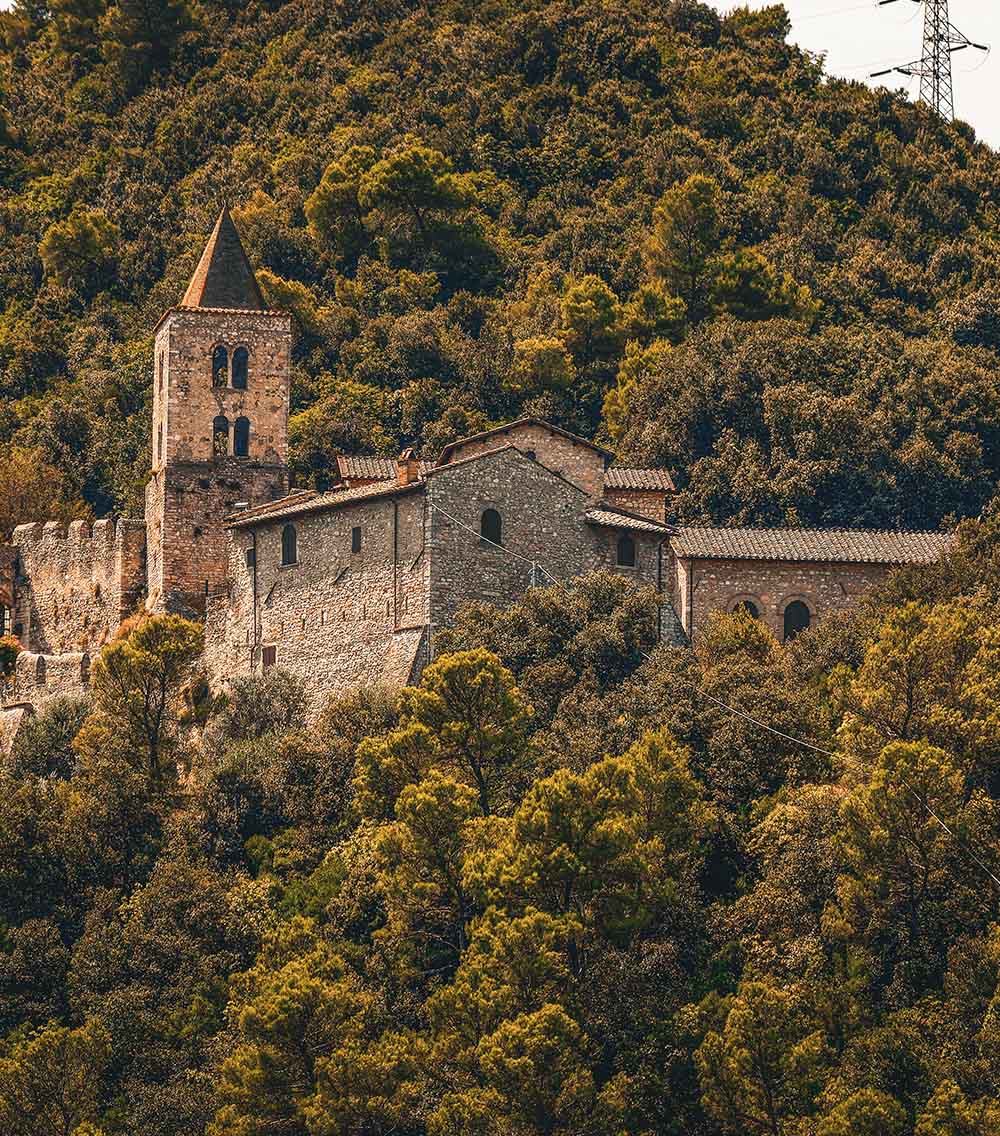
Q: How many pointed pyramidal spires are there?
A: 1